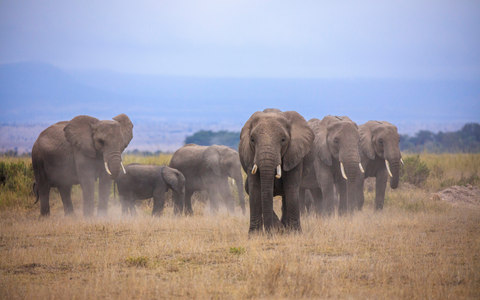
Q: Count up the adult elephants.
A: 5